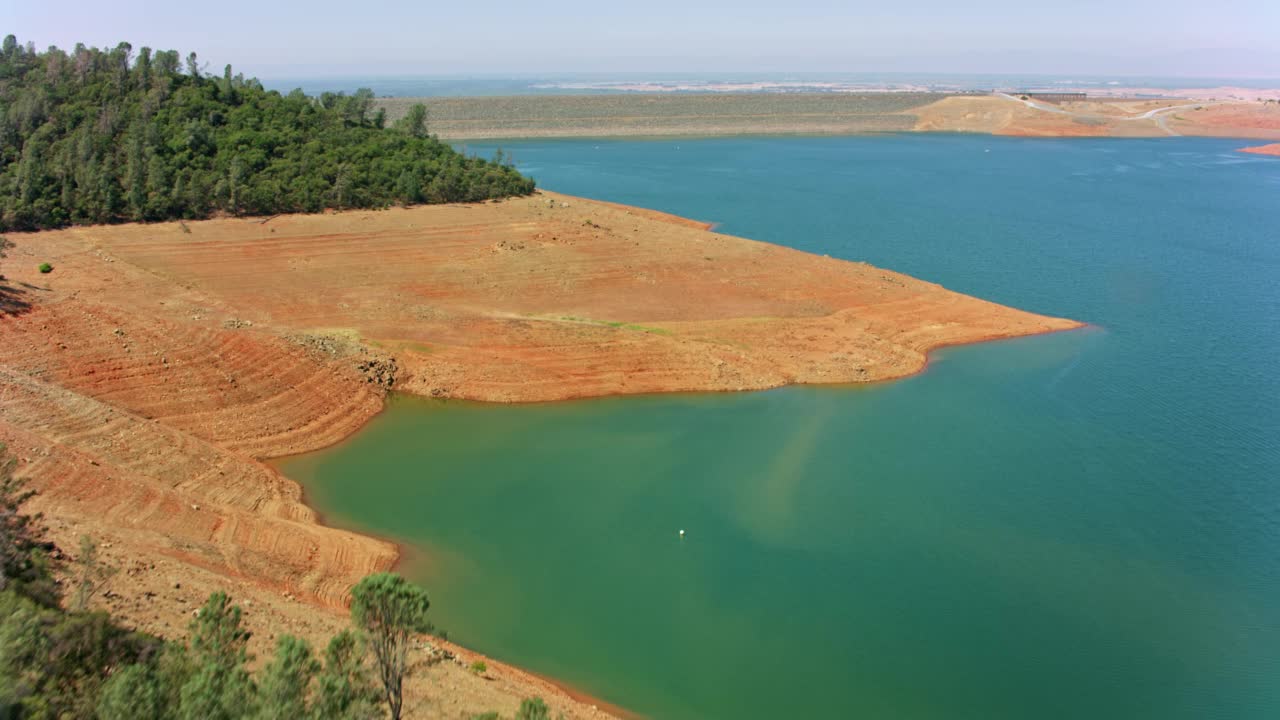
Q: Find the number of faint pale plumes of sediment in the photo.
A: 1